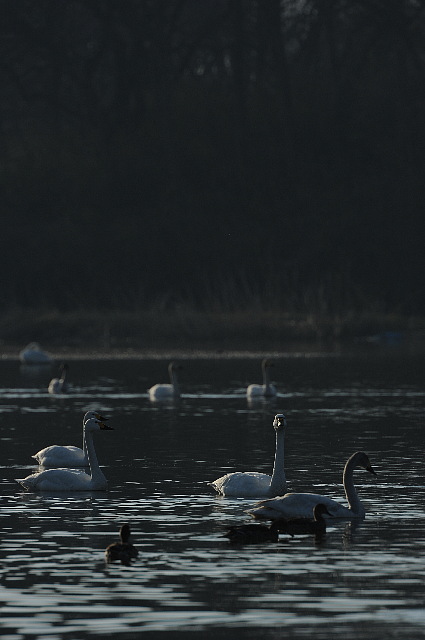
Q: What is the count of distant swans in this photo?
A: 4